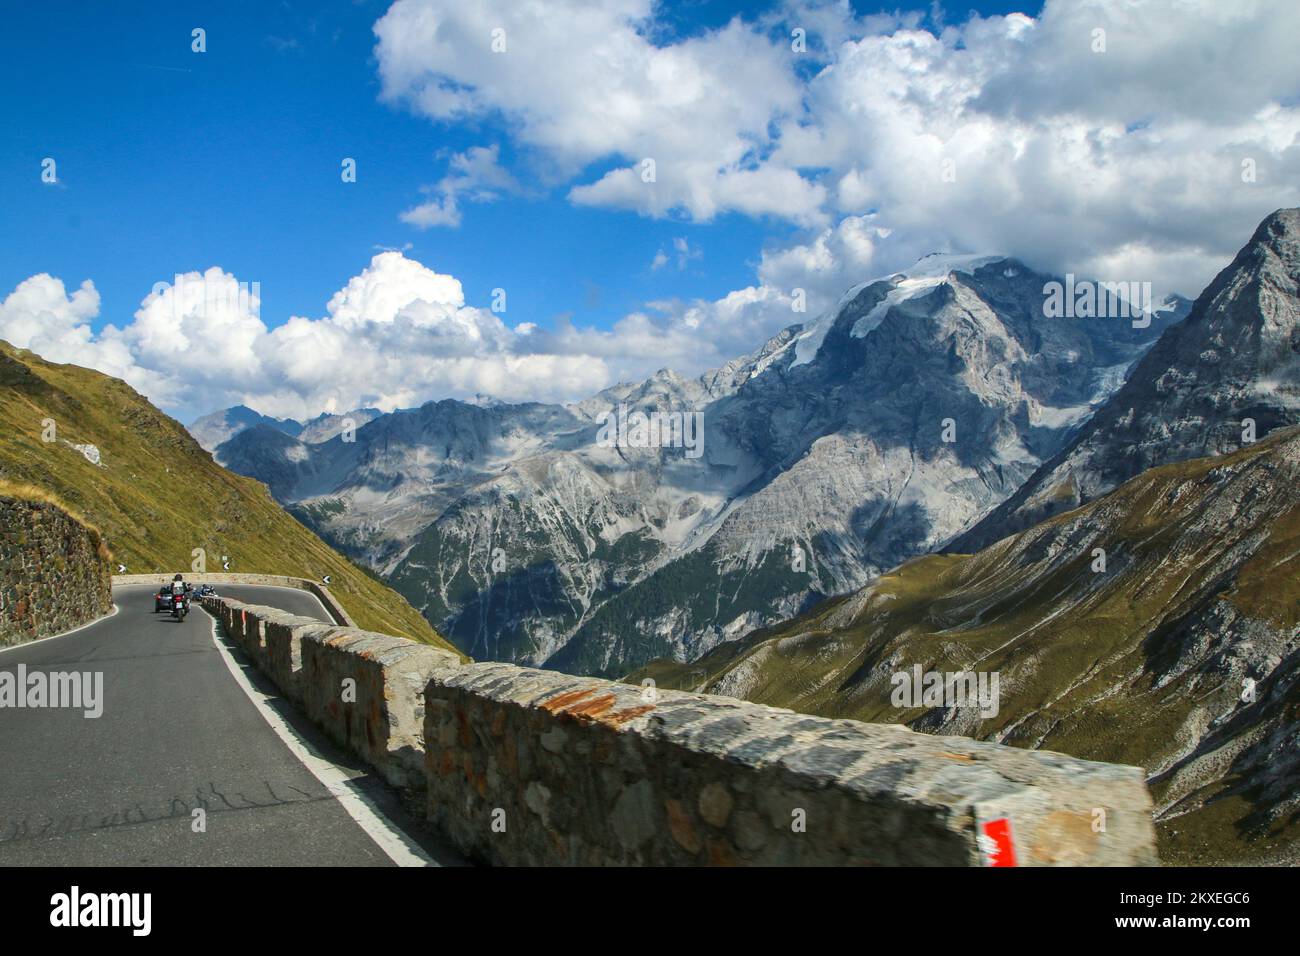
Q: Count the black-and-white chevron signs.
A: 3